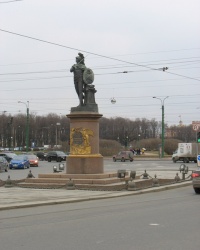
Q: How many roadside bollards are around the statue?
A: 7